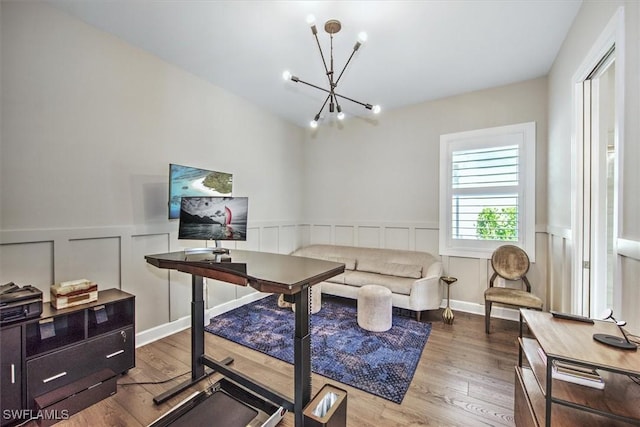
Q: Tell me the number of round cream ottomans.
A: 2